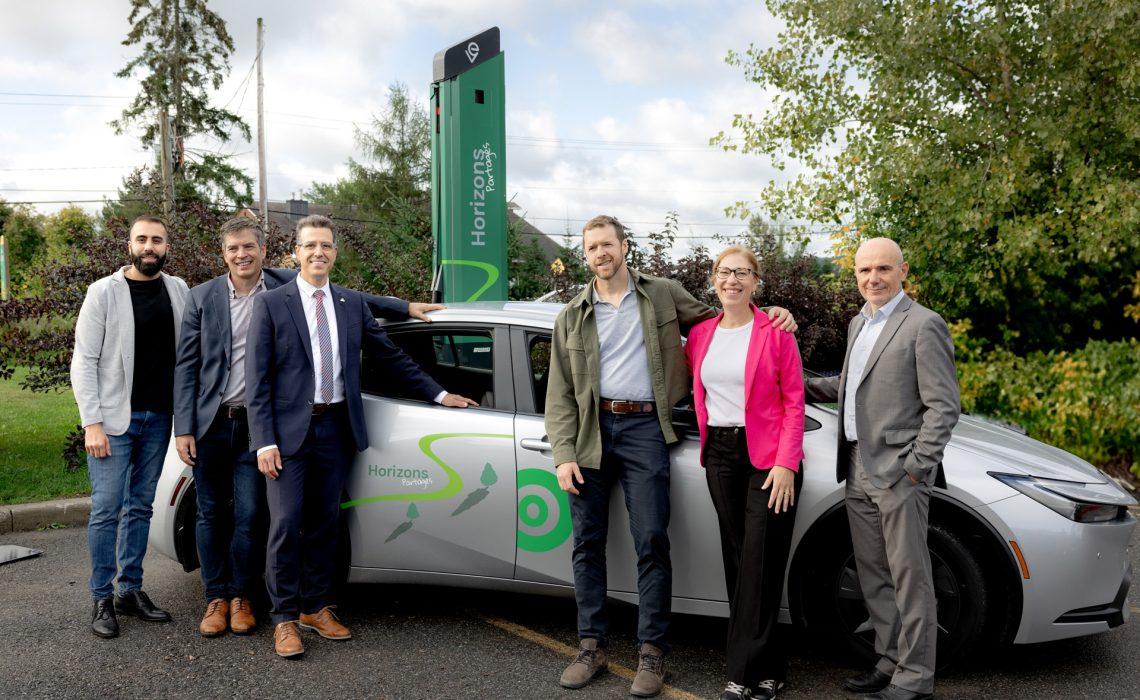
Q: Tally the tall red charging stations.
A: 0